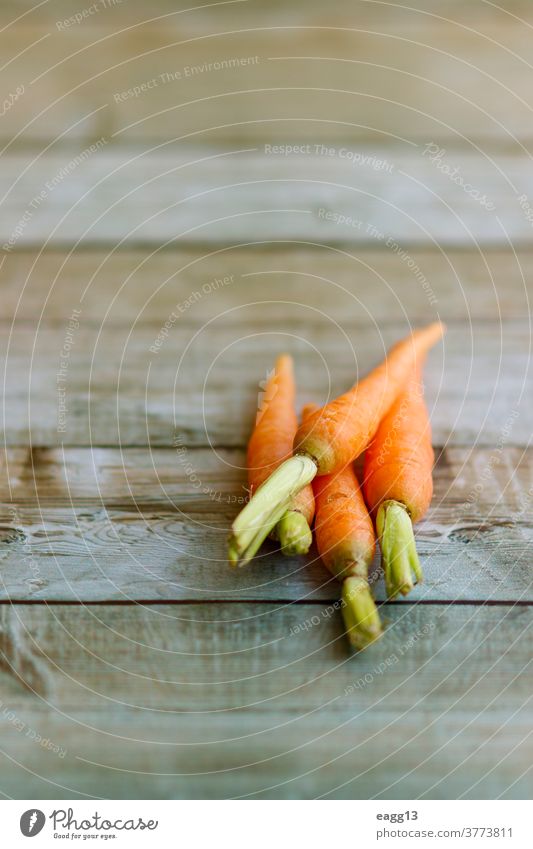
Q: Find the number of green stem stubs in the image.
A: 4